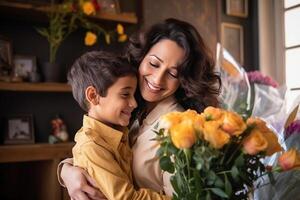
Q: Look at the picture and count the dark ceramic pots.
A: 1